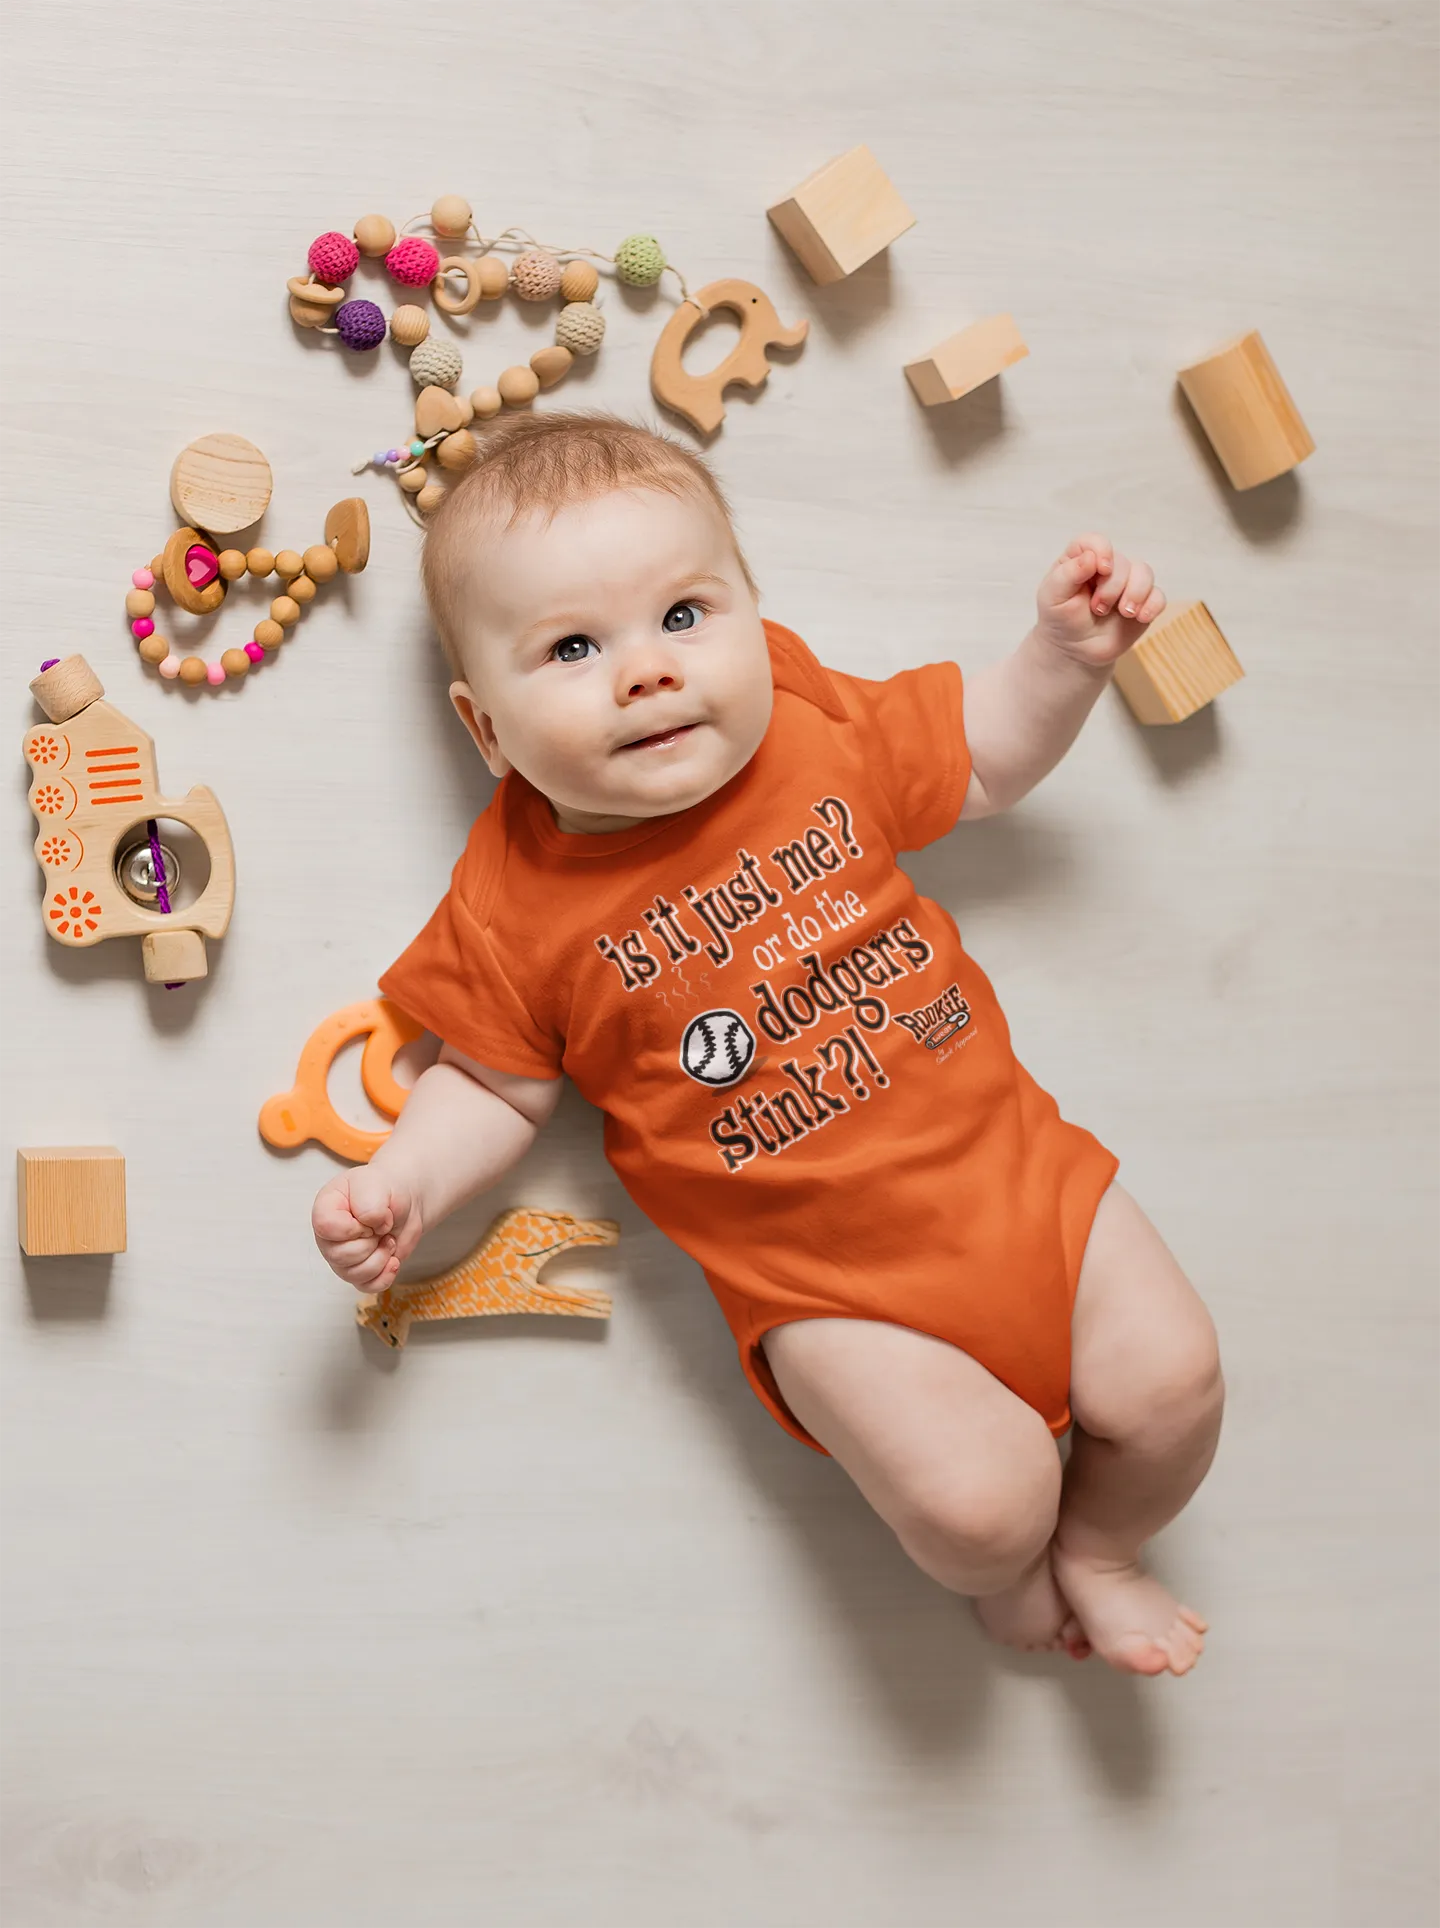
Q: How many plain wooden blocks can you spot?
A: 6